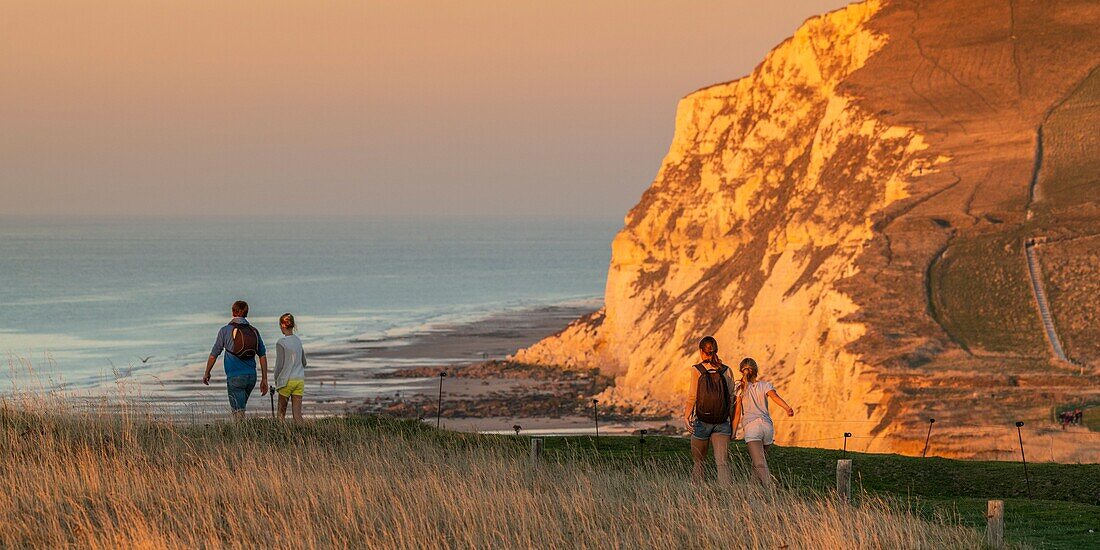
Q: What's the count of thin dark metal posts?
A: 8